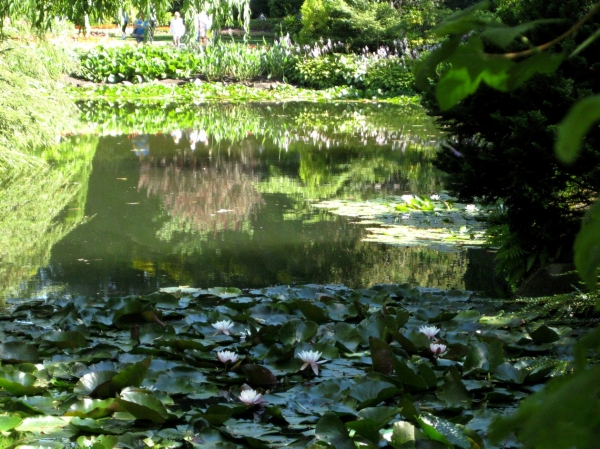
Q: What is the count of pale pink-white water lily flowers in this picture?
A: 6